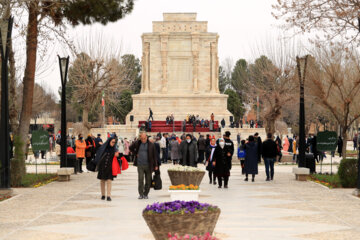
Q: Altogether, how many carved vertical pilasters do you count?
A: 4